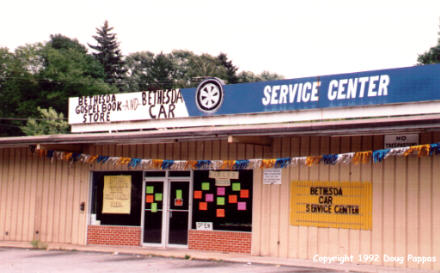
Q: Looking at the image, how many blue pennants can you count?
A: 11